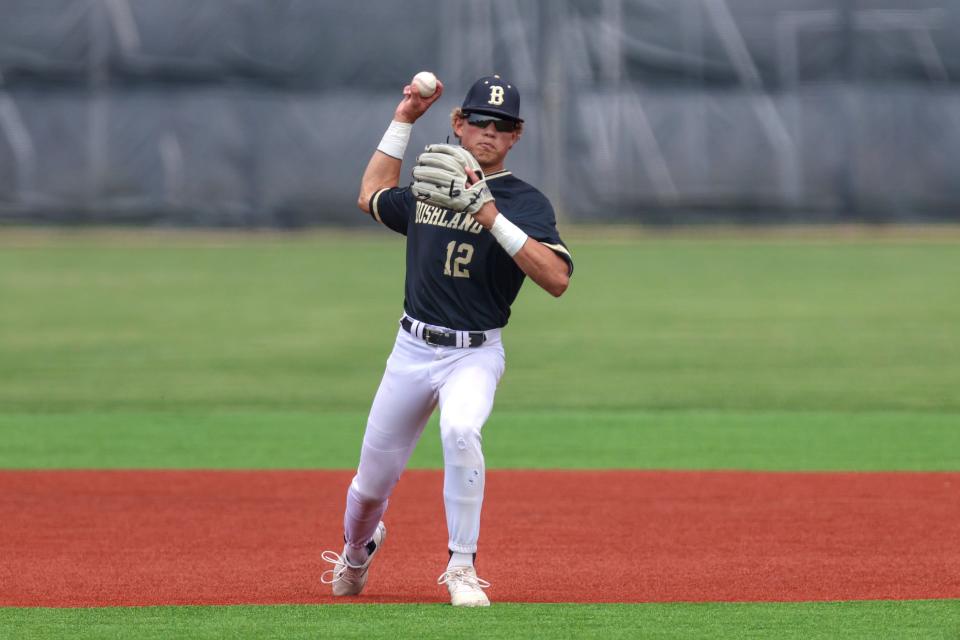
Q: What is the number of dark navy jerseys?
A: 1